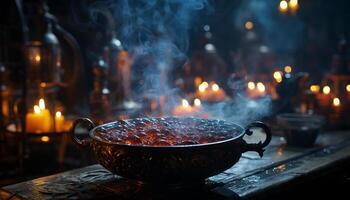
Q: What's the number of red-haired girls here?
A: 0